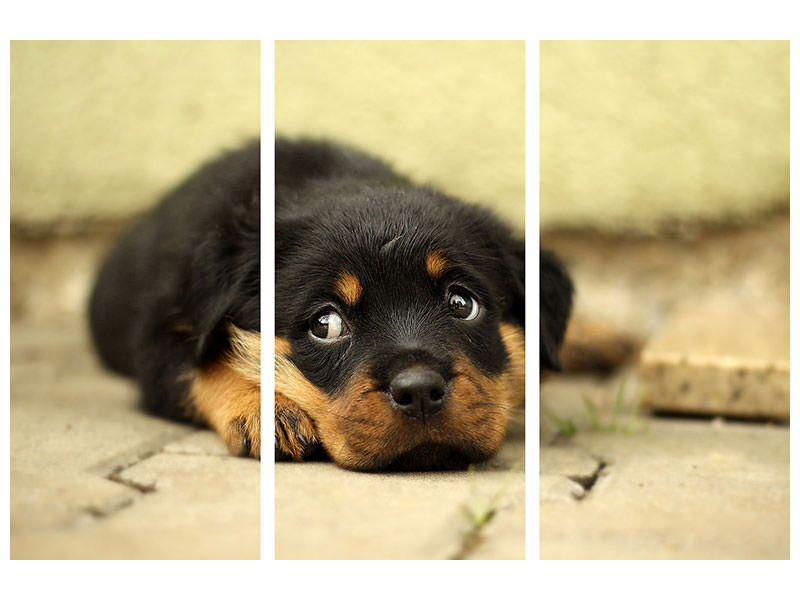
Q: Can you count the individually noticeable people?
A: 0